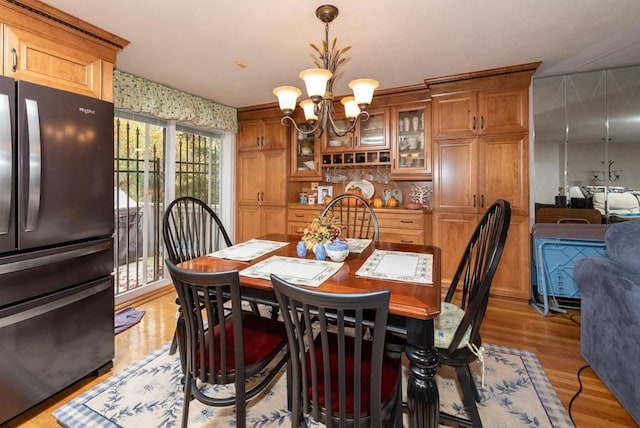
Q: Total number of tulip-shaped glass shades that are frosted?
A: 5